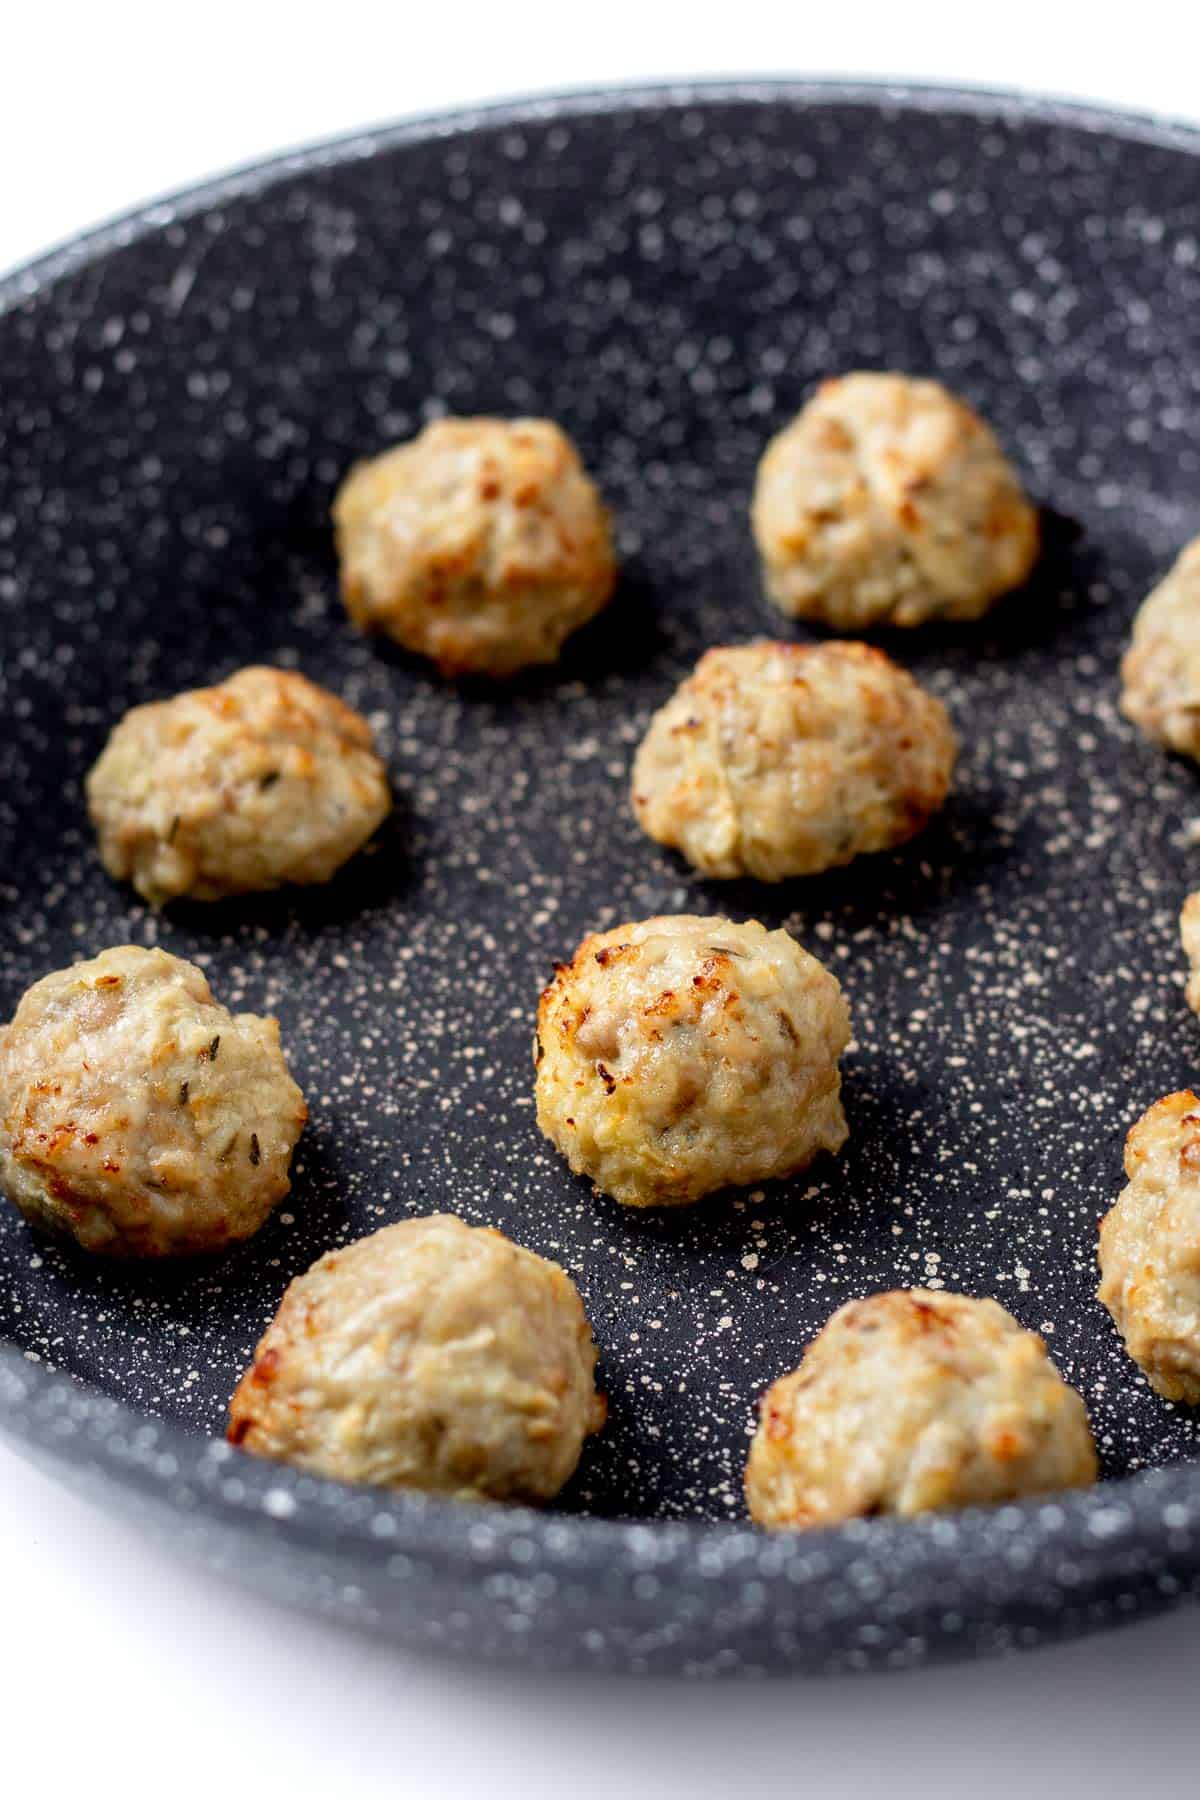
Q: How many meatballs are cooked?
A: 11